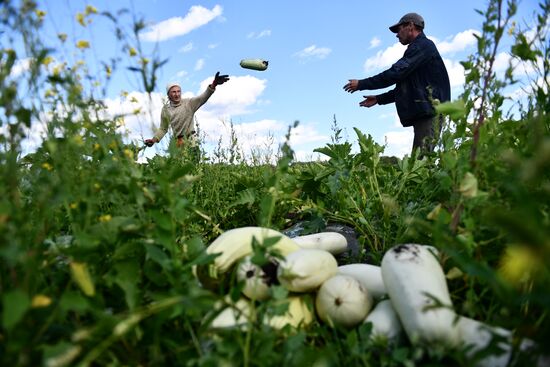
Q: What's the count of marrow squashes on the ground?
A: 11